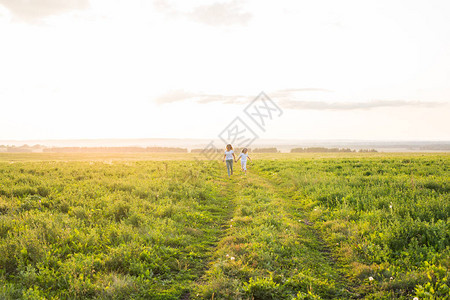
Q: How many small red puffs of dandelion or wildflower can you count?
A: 0